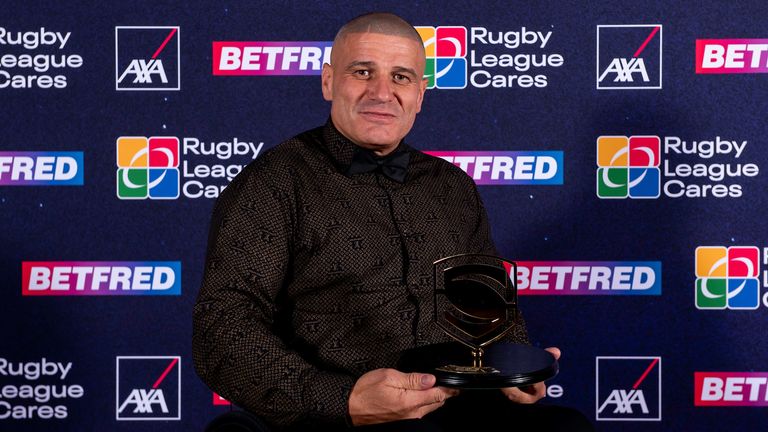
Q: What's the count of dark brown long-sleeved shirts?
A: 1